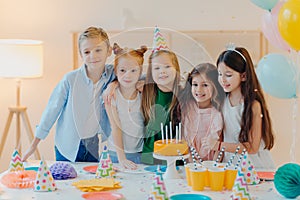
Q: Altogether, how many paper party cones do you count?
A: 7